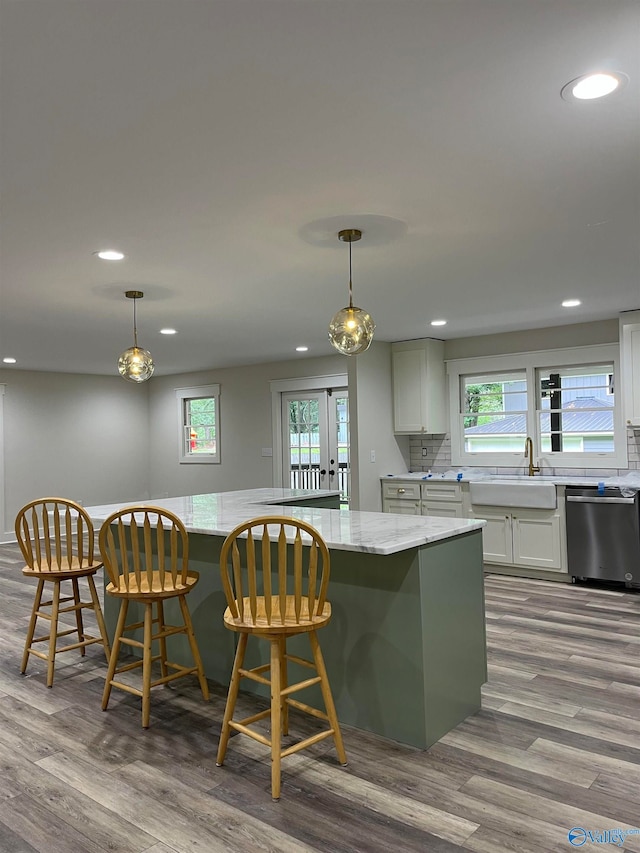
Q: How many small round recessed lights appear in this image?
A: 7